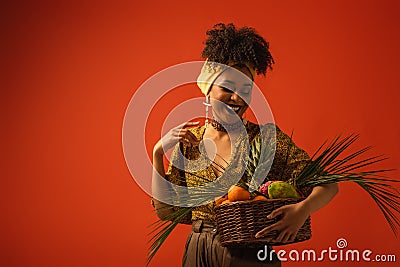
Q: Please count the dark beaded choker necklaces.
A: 1